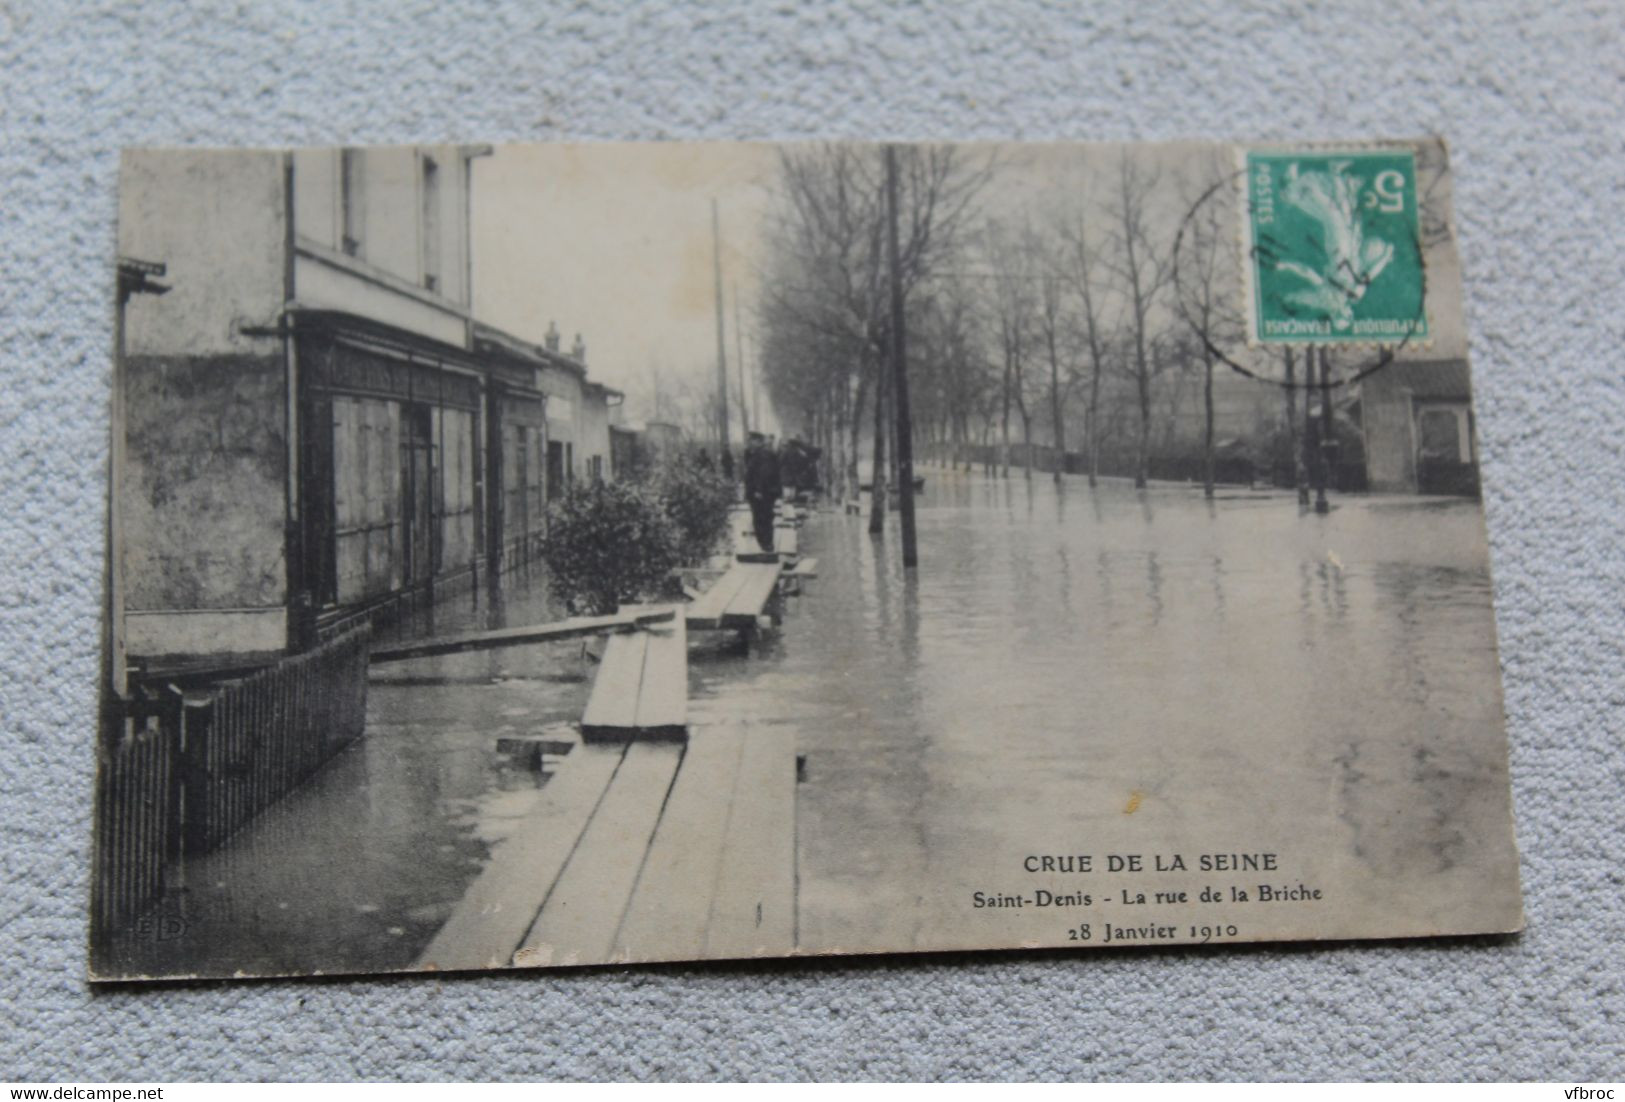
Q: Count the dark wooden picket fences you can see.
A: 2